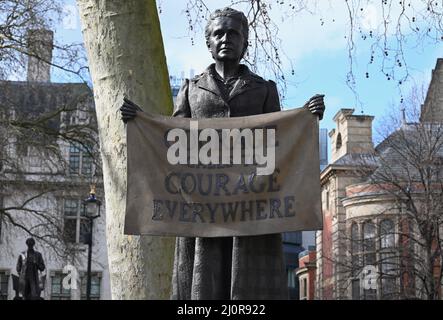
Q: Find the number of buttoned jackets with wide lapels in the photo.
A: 1